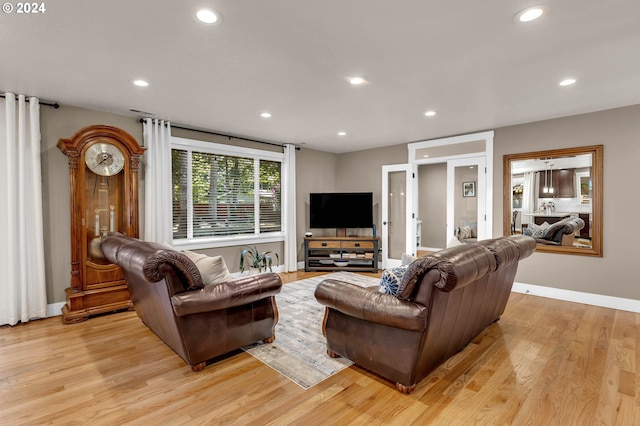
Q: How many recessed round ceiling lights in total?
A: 8